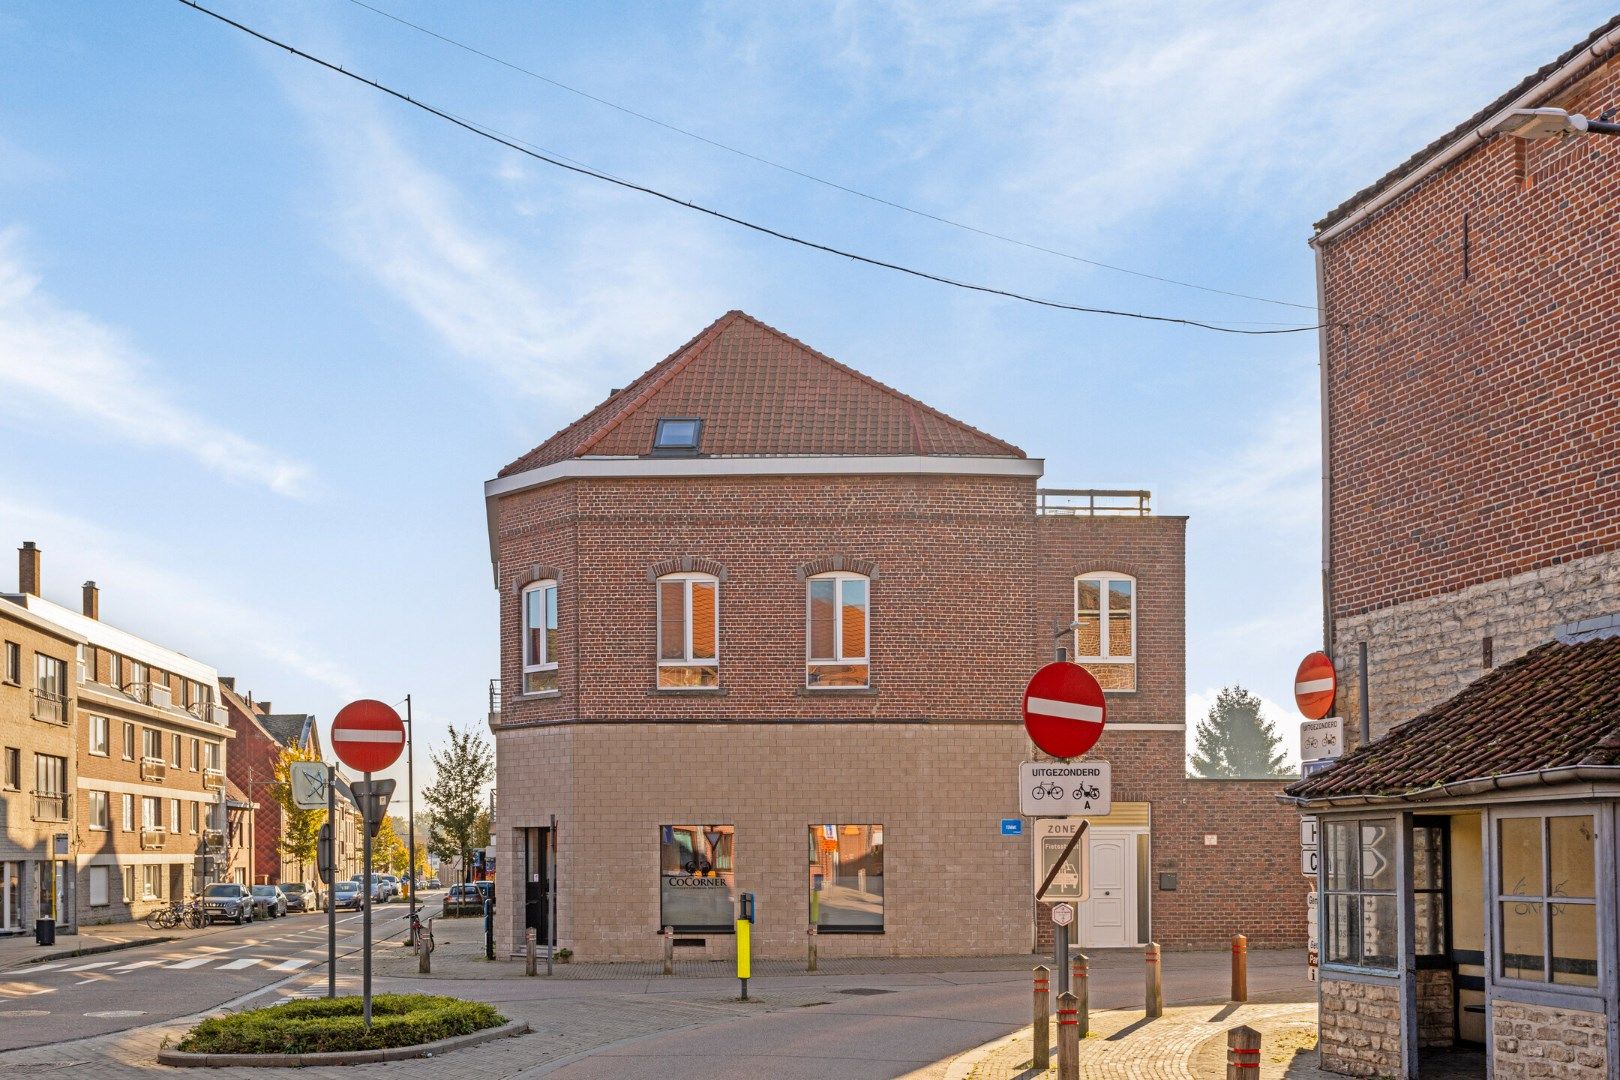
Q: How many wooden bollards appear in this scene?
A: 10